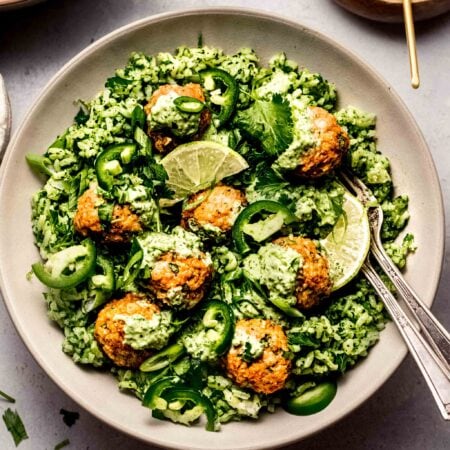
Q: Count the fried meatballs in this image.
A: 8